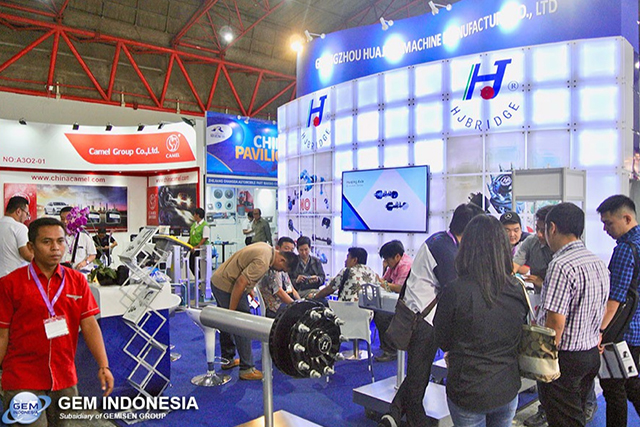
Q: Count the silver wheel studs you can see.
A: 10